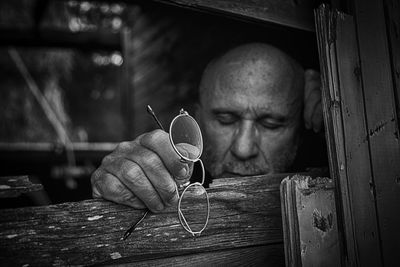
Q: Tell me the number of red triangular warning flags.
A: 0